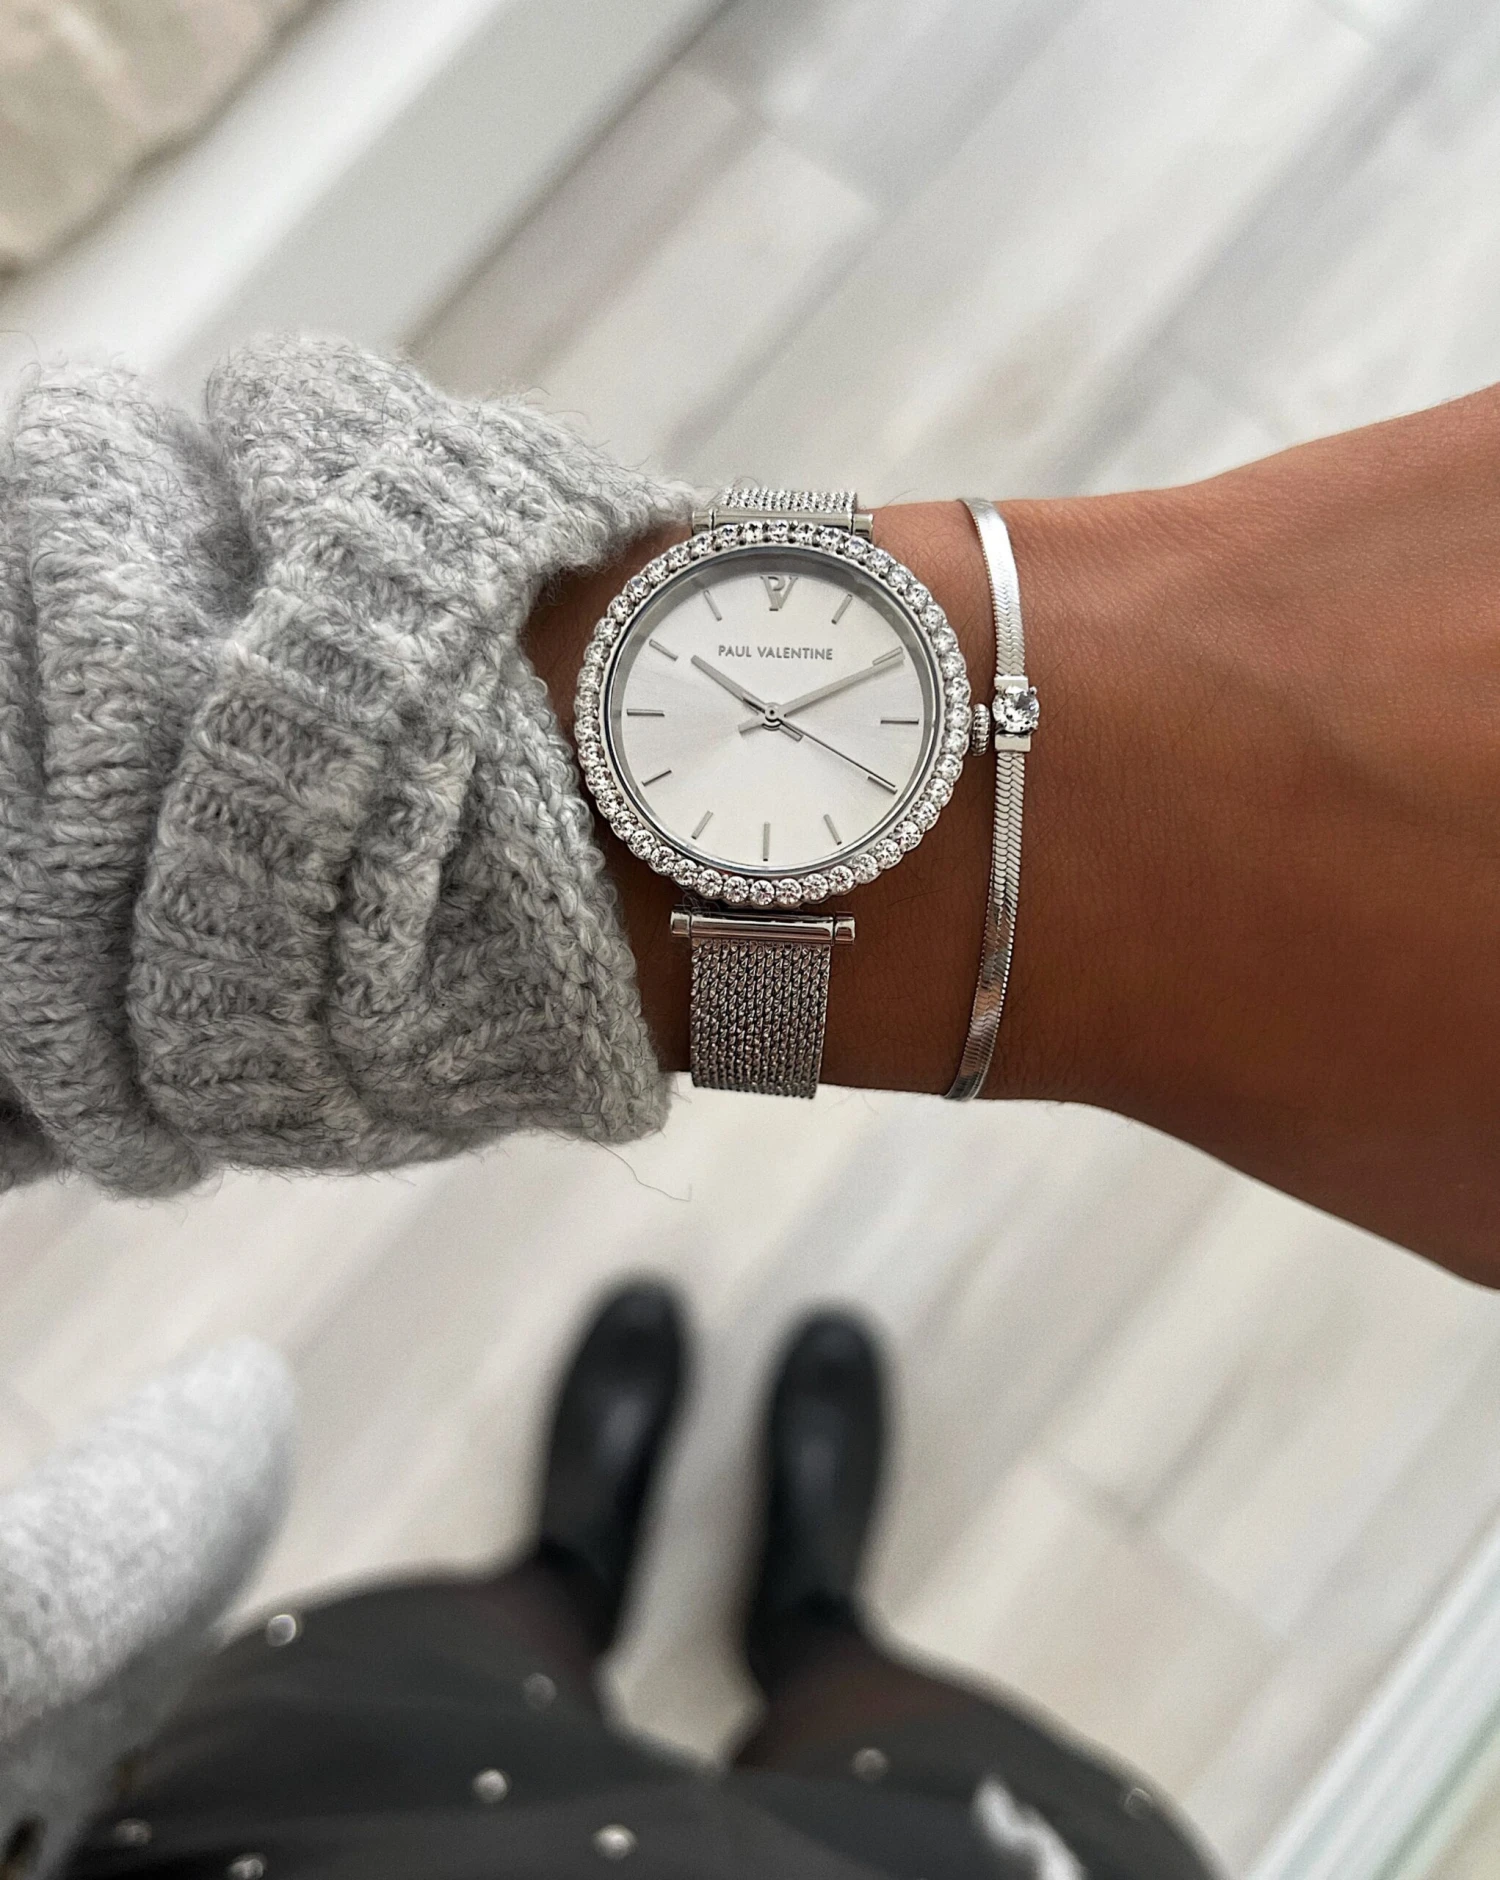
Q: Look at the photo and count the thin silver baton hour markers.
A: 11